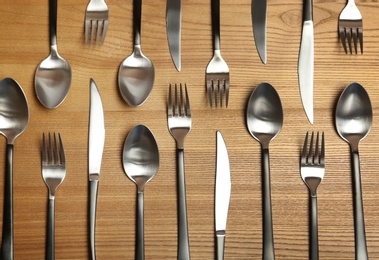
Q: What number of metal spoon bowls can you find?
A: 6